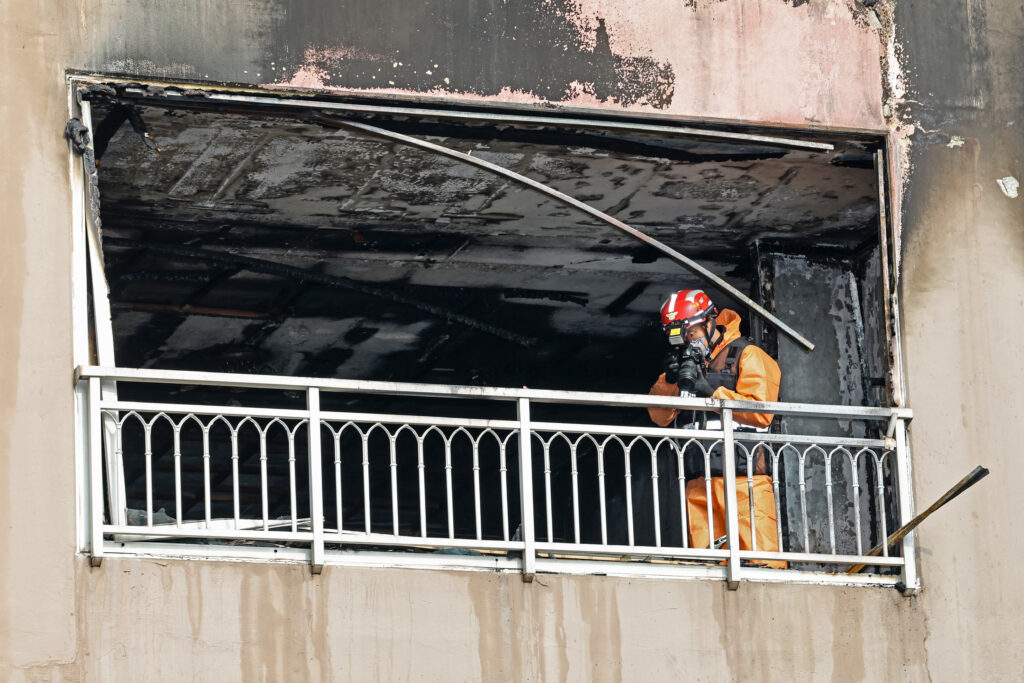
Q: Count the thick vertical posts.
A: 5